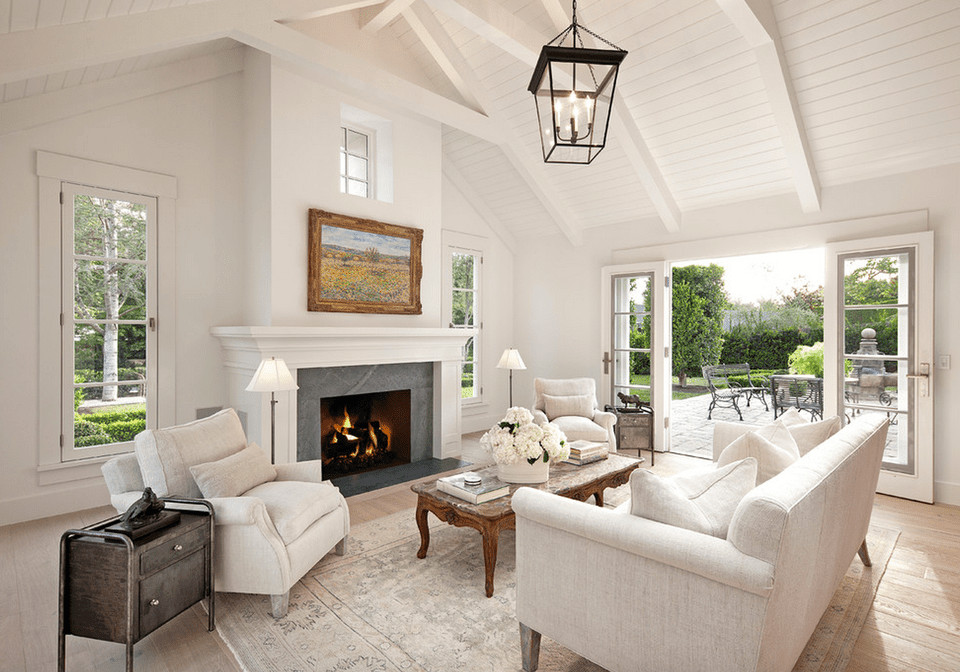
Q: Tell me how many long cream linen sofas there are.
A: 1